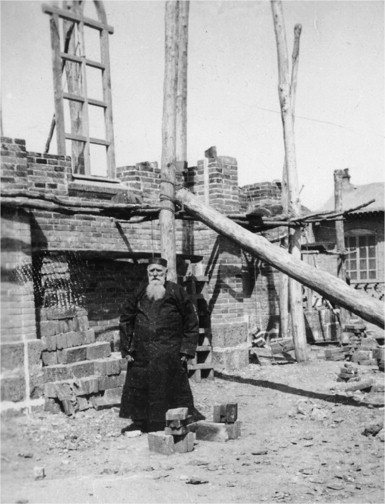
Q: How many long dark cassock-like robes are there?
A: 1